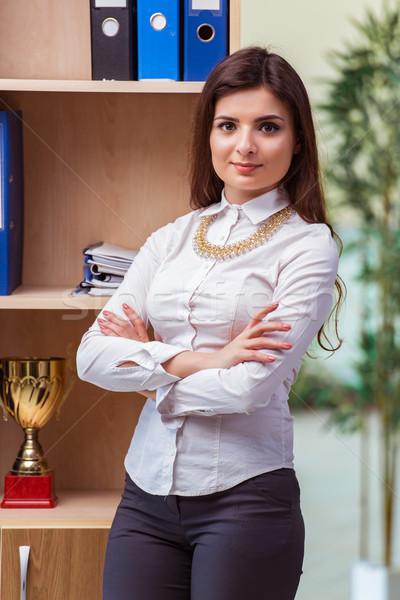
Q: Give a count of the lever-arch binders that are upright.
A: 4